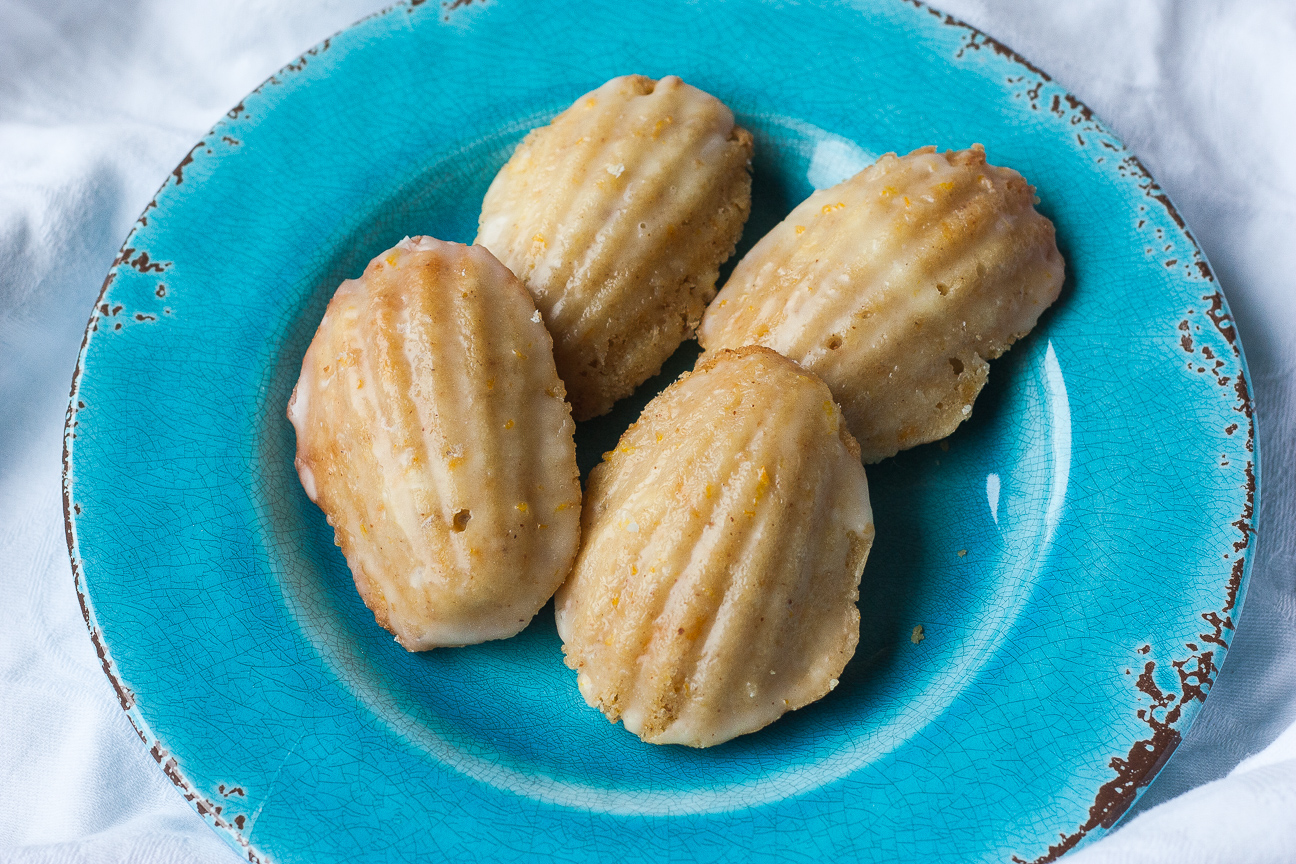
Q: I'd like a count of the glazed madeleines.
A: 4